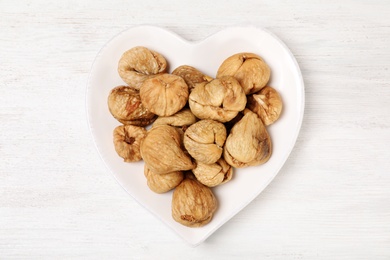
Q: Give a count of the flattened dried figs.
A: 15